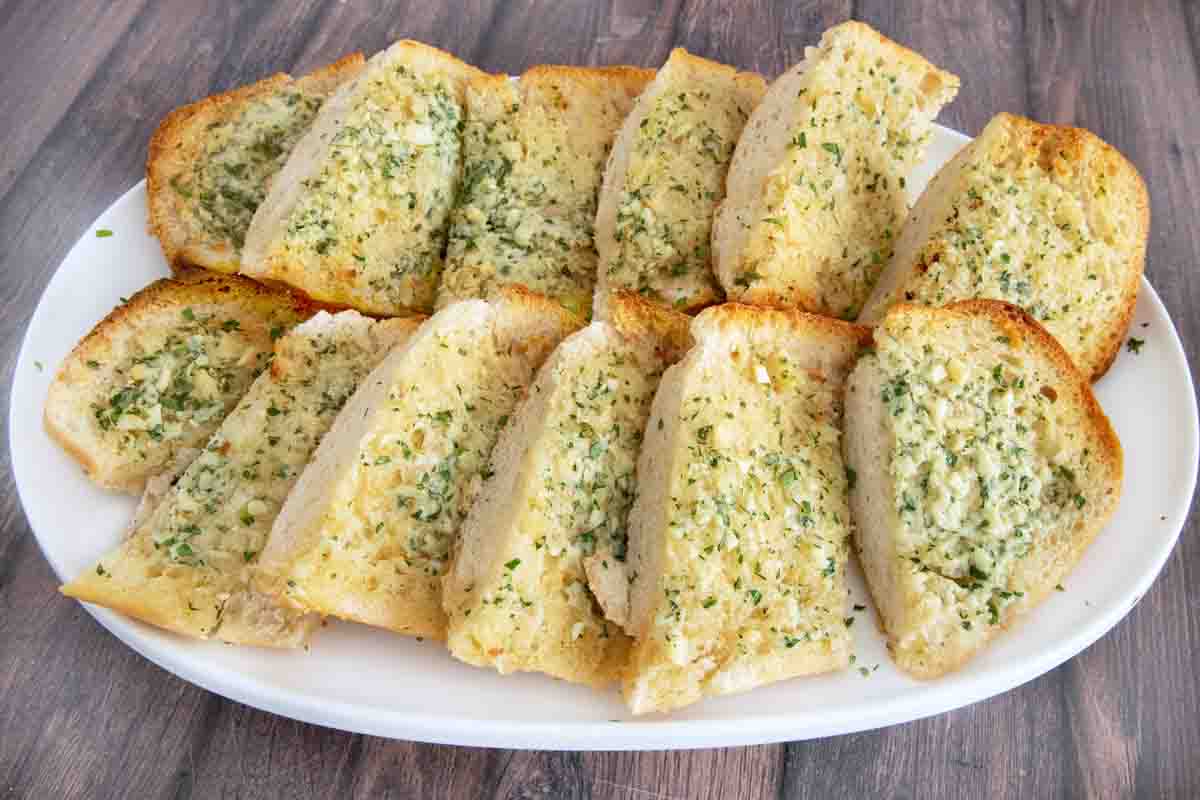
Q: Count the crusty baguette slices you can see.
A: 12